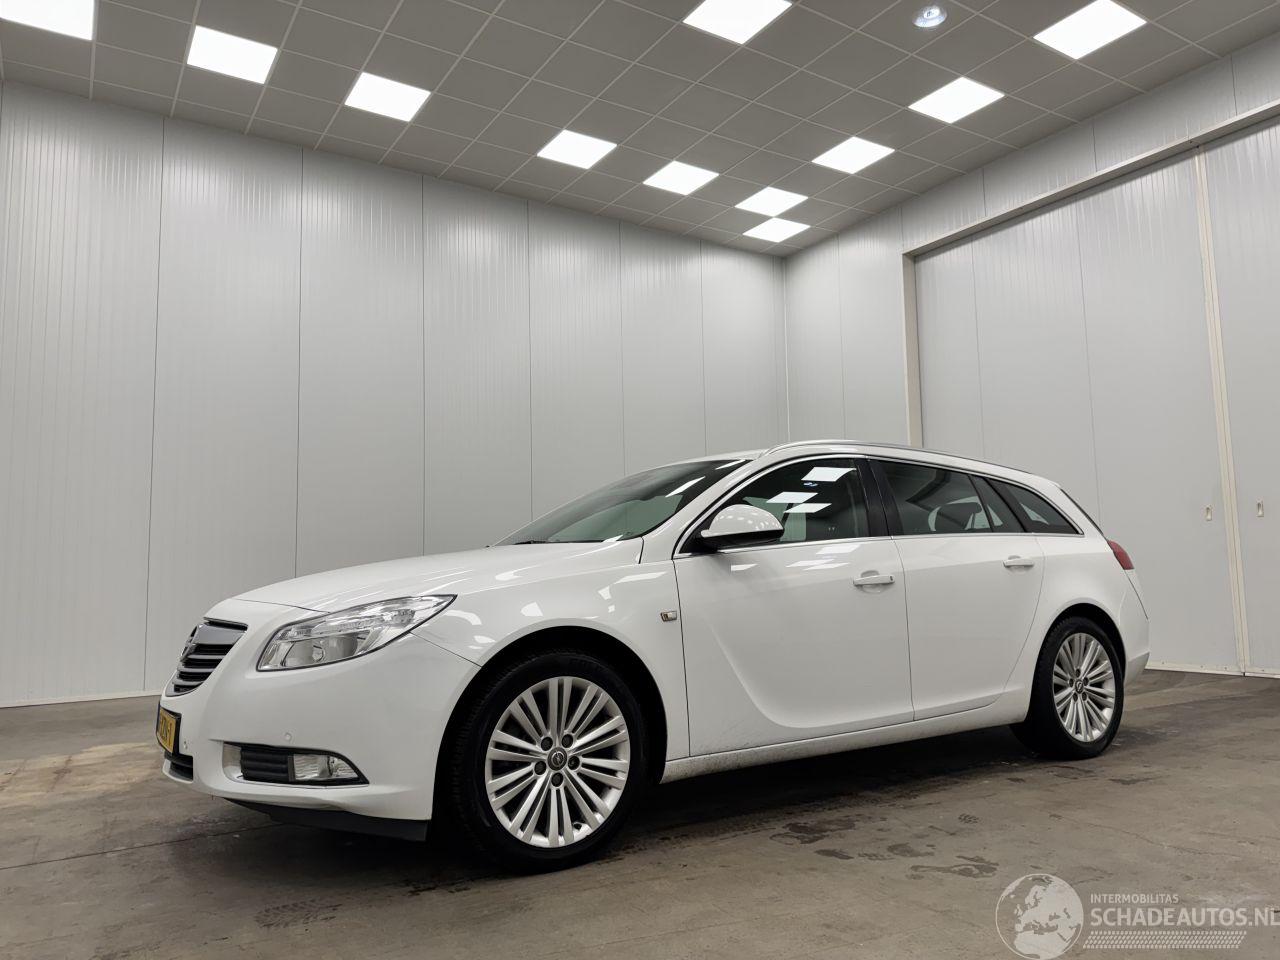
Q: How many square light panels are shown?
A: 11